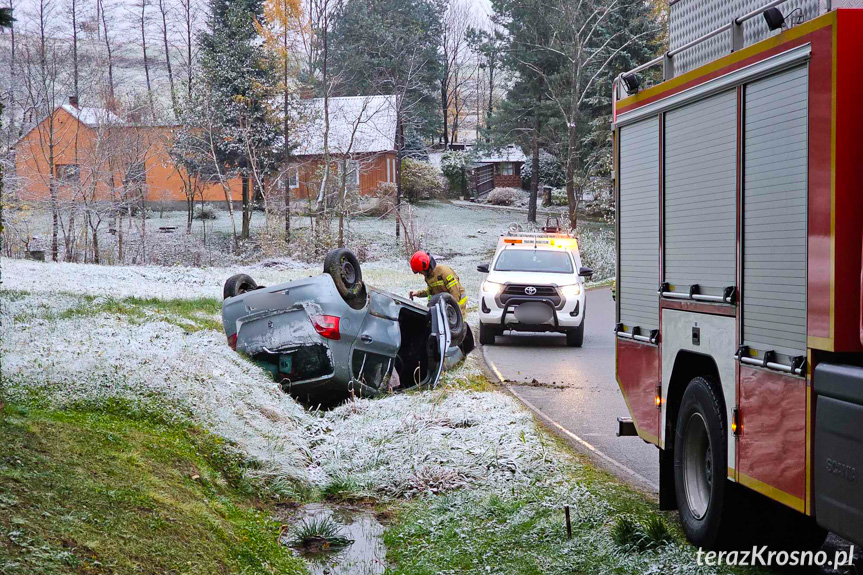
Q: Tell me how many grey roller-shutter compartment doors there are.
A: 3